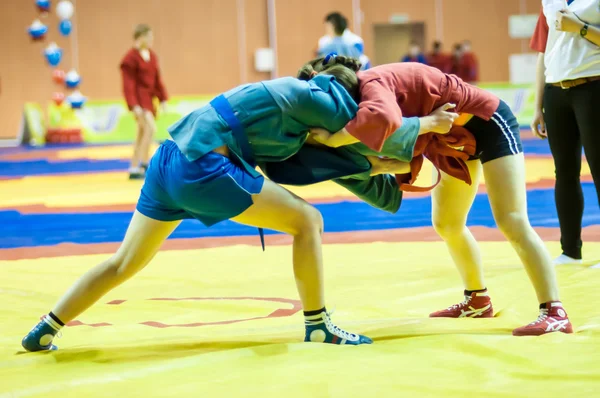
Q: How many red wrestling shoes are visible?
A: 2